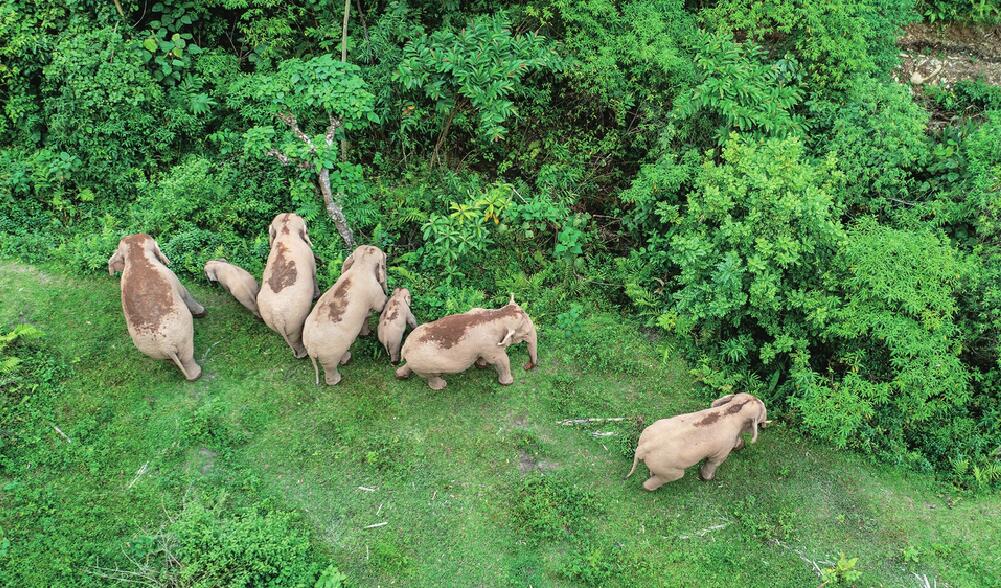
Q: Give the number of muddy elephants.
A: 6